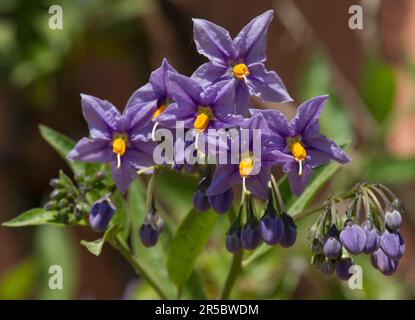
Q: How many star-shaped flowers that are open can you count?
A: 6